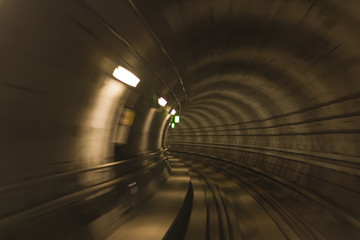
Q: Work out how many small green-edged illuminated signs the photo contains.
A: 2